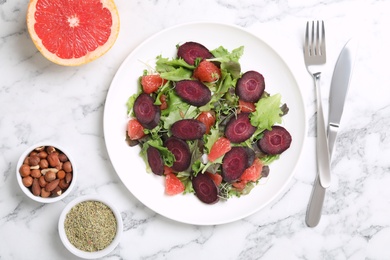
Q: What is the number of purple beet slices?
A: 11